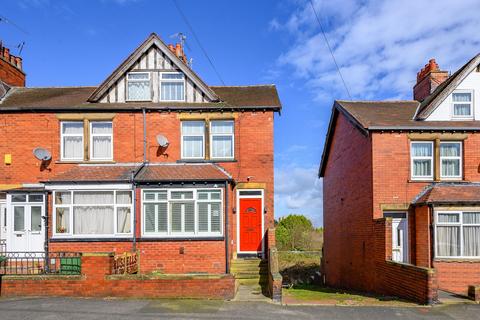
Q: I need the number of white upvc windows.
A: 12